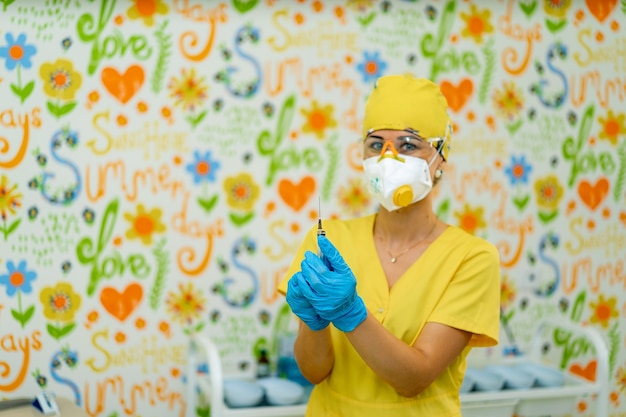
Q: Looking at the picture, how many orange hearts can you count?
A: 7